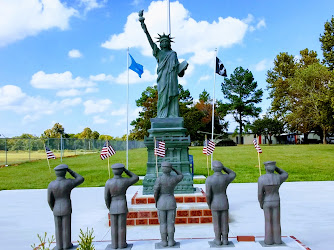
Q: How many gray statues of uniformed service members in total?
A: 5